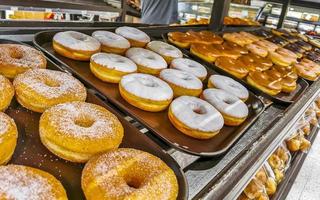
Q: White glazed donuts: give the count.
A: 12